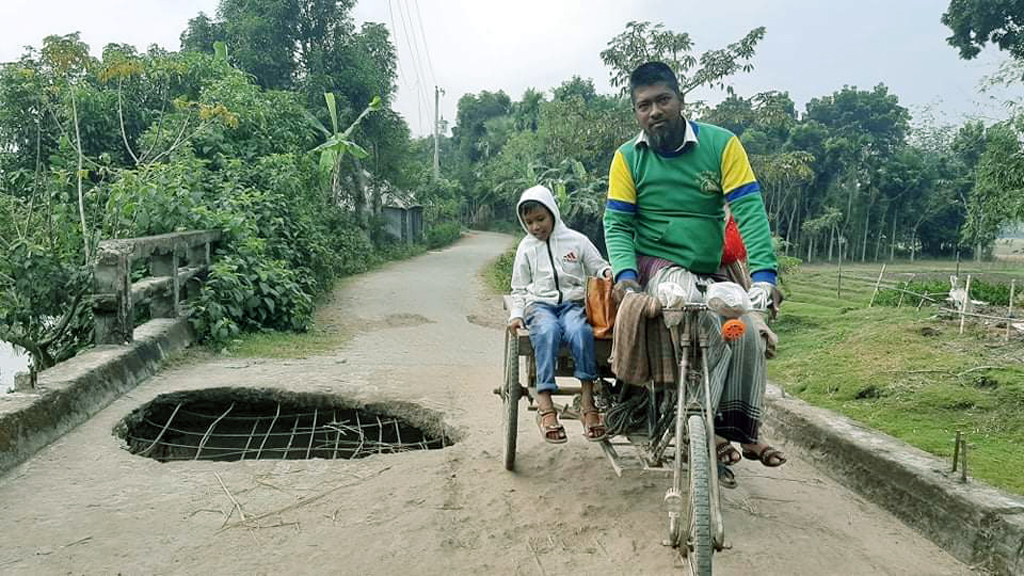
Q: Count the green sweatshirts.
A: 1